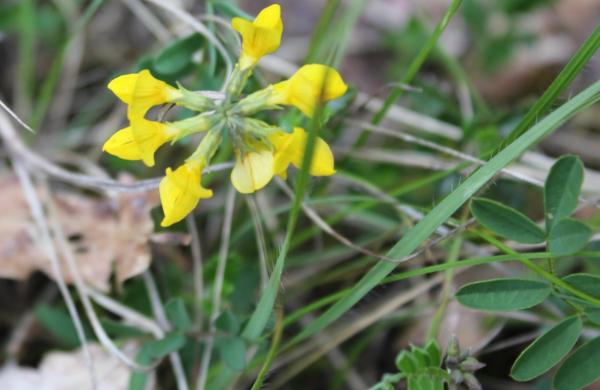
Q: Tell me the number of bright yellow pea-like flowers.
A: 7